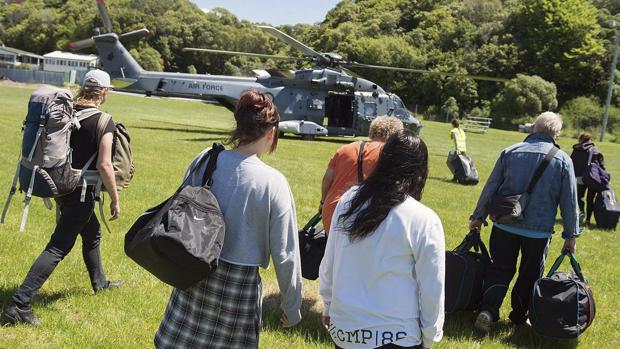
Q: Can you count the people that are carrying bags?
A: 6